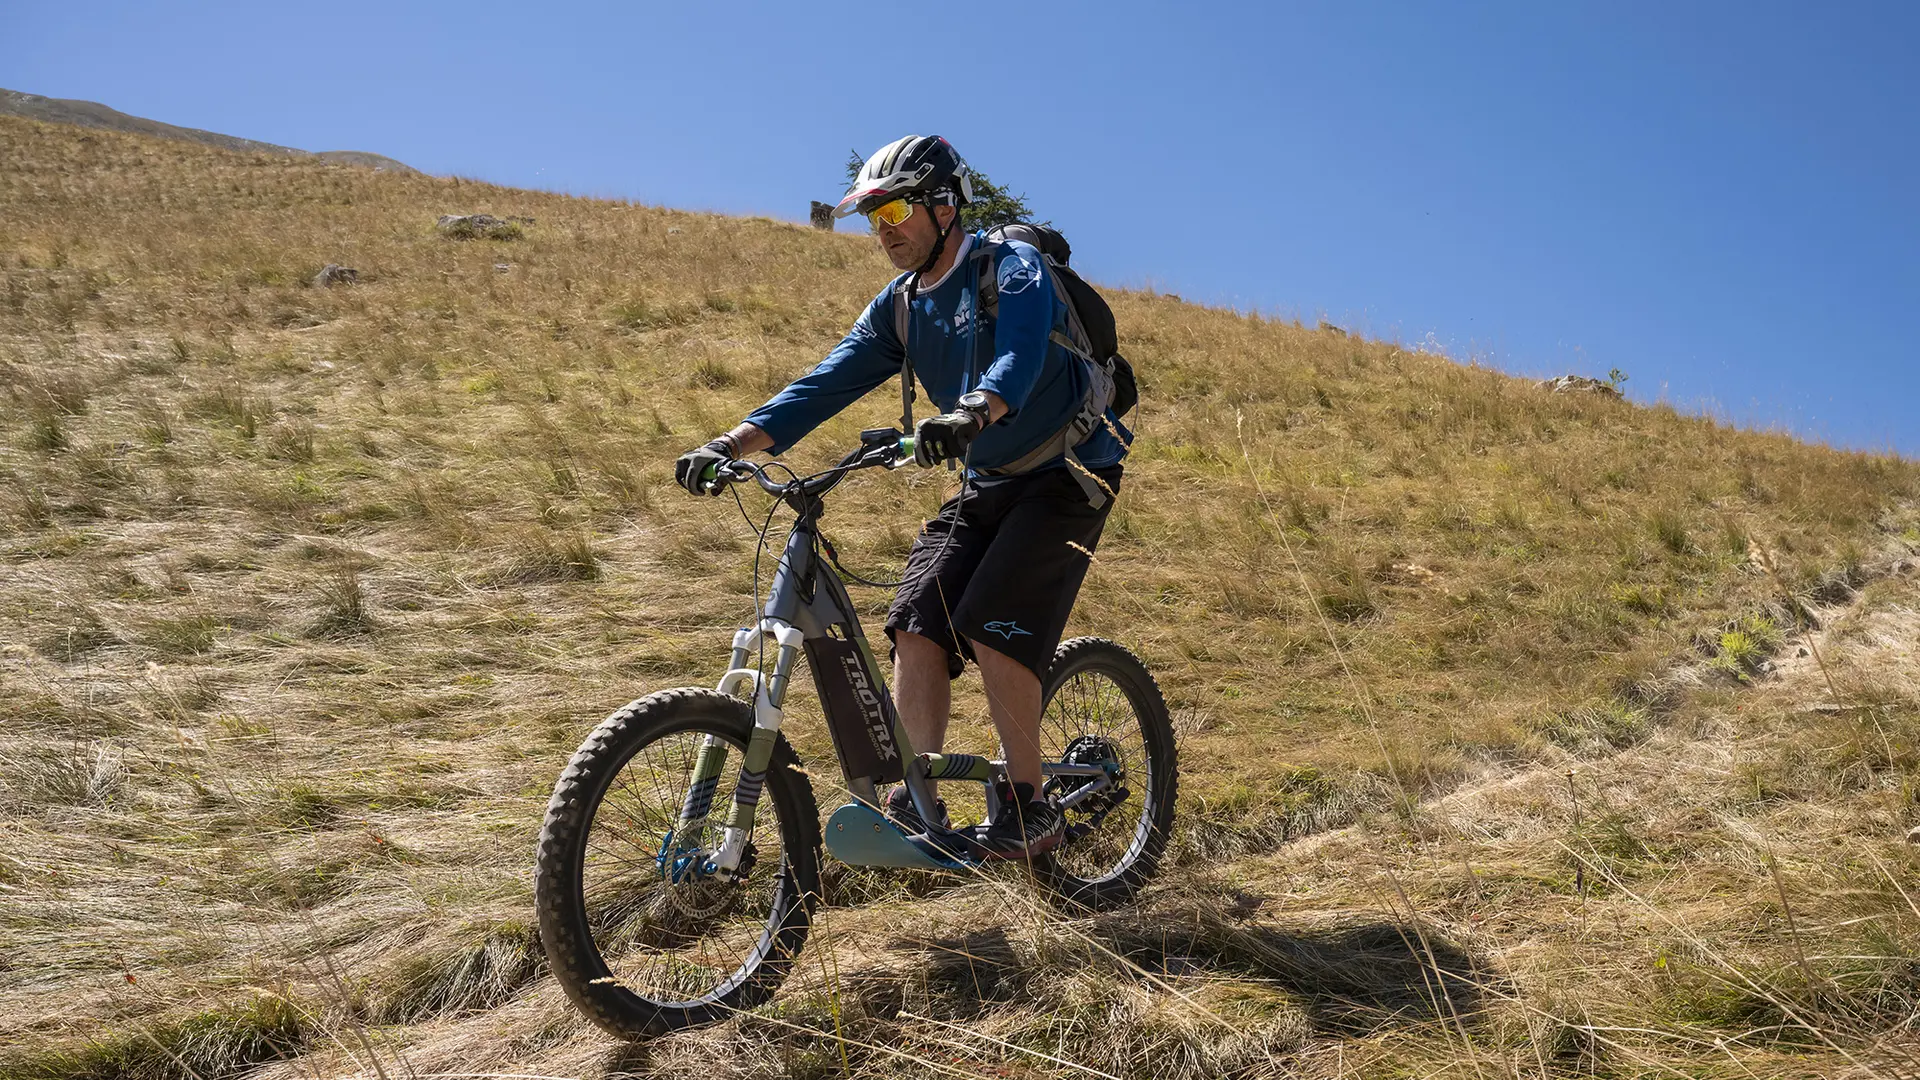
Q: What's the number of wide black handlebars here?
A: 1